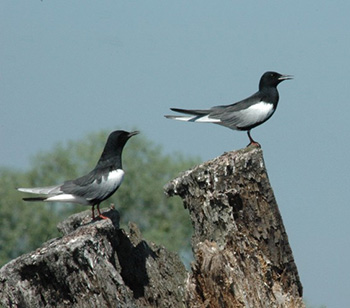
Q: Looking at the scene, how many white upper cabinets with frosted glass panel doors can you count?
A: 0